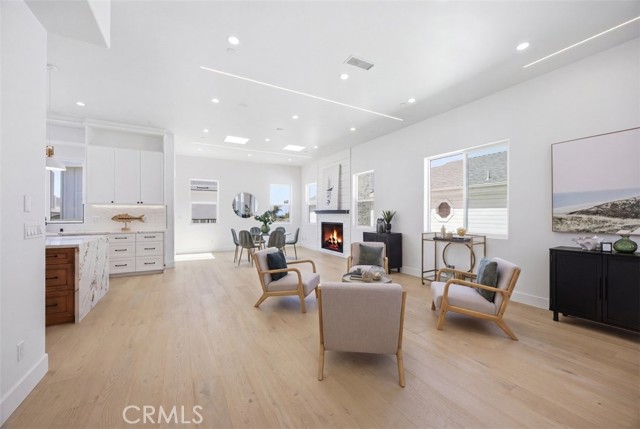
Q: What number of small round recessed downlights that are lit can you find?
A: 14